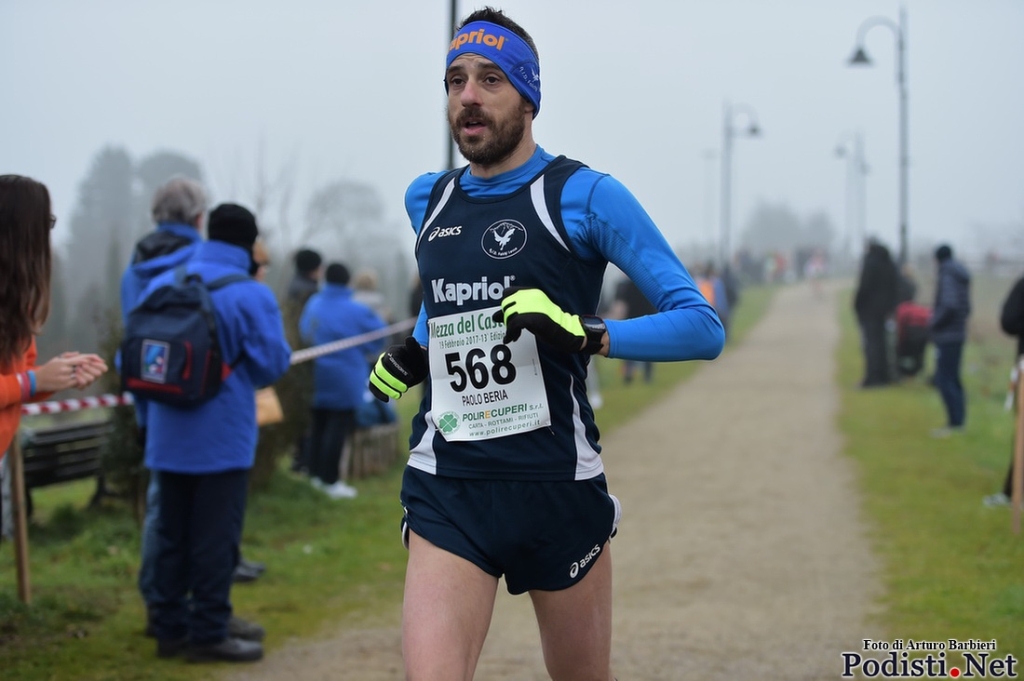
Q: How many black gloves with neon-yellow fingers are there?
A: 2